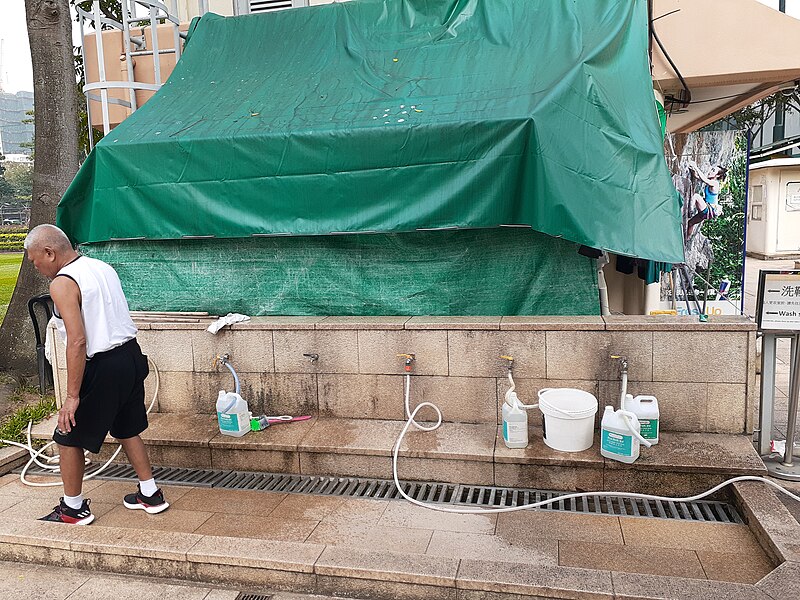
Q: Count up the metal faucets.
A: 5